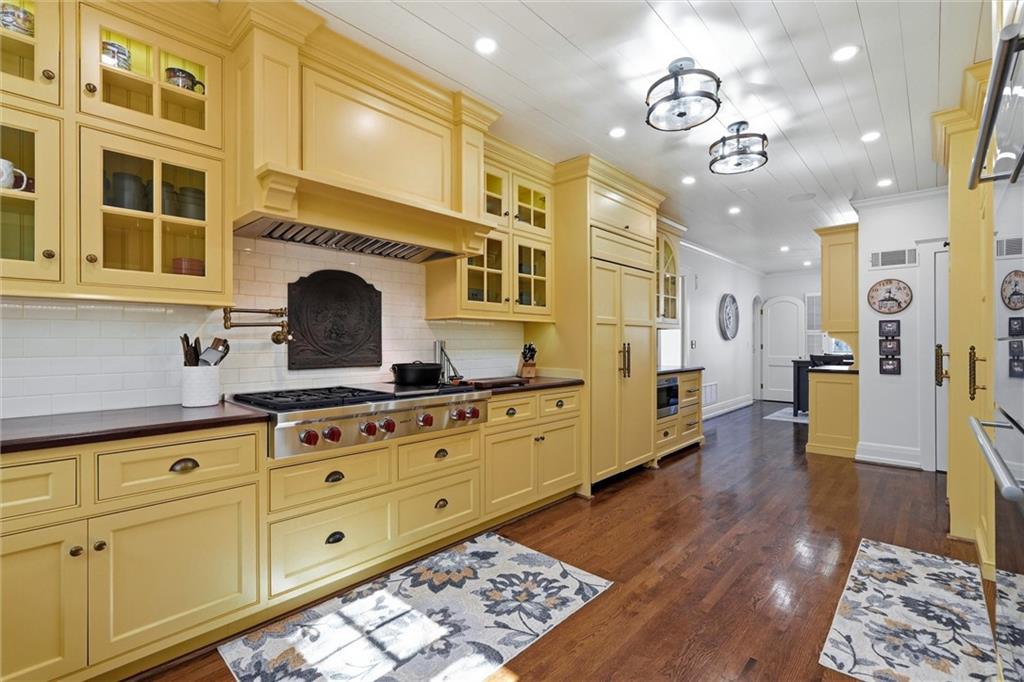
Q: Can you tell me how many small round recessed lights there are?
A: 9